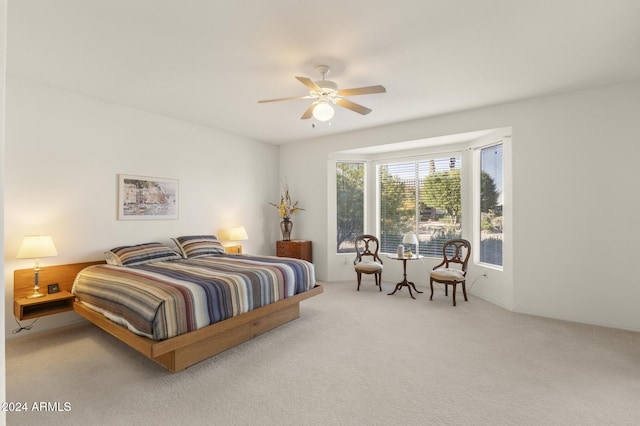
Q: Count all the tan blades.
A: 5